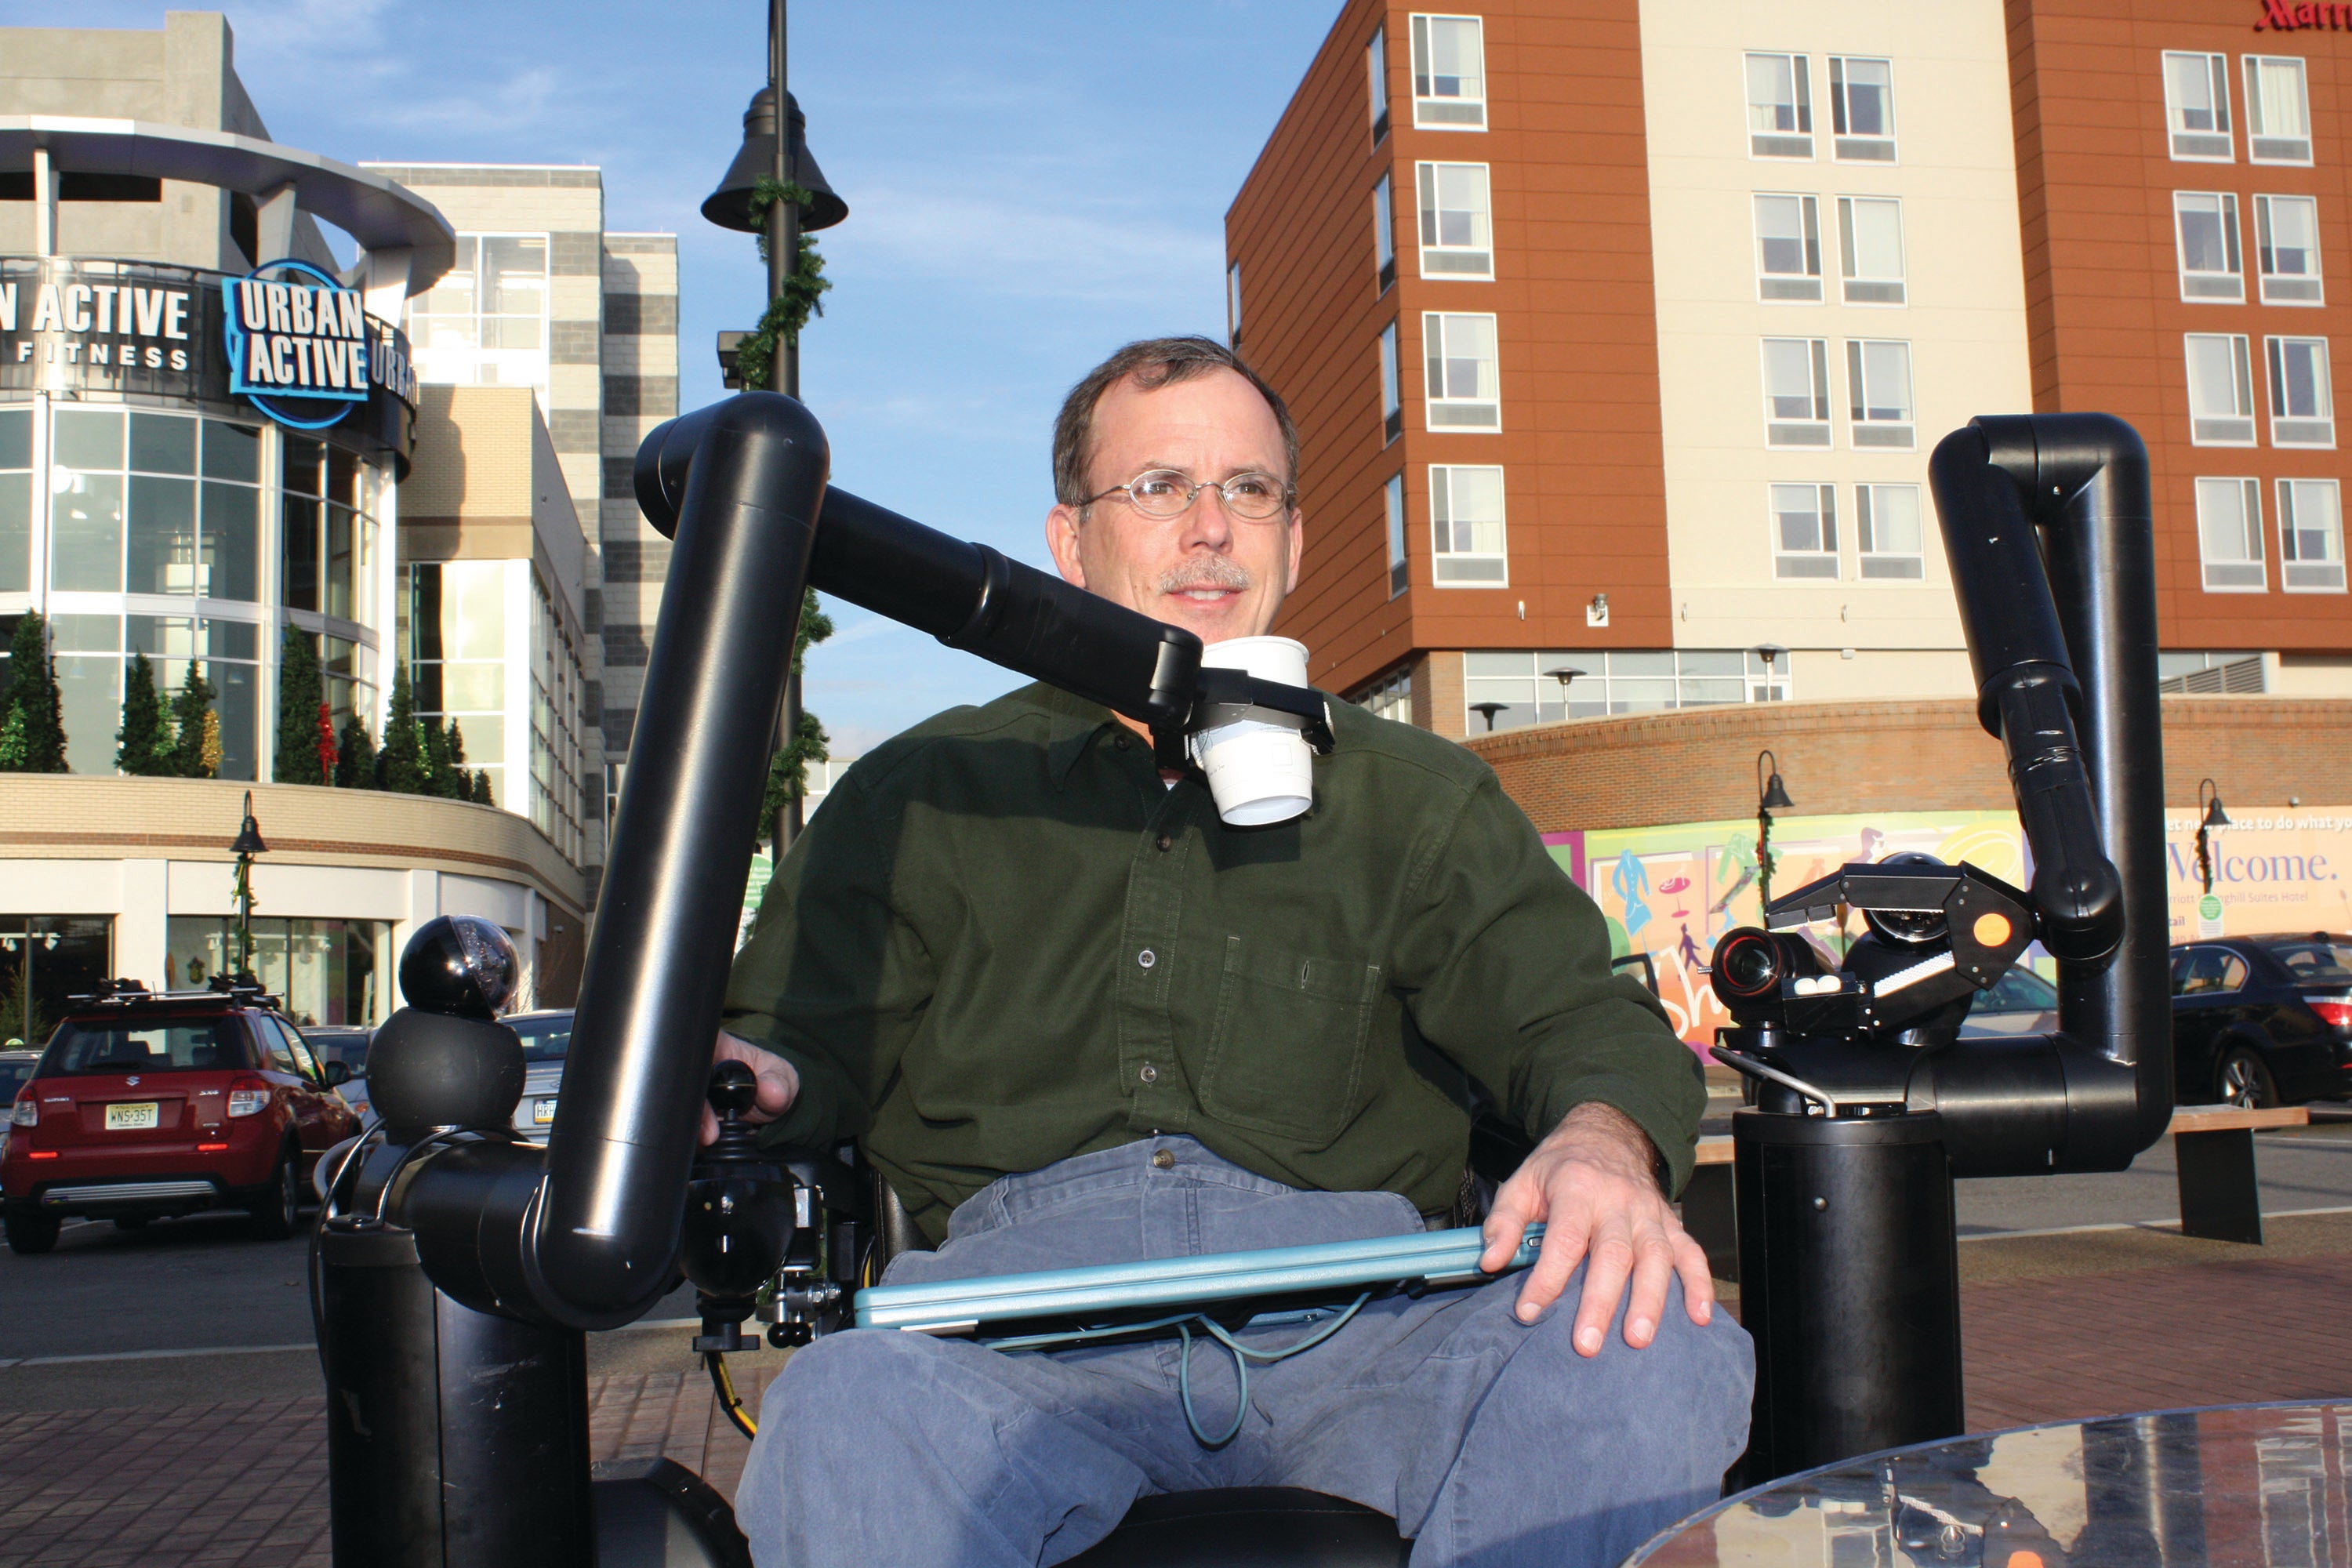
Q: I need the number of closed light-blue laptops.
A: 1